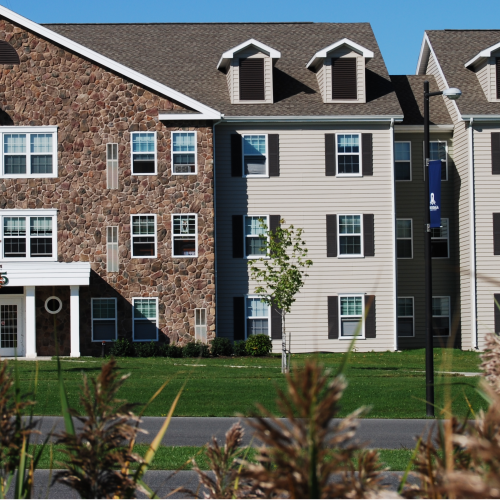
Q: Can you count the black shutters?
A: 15